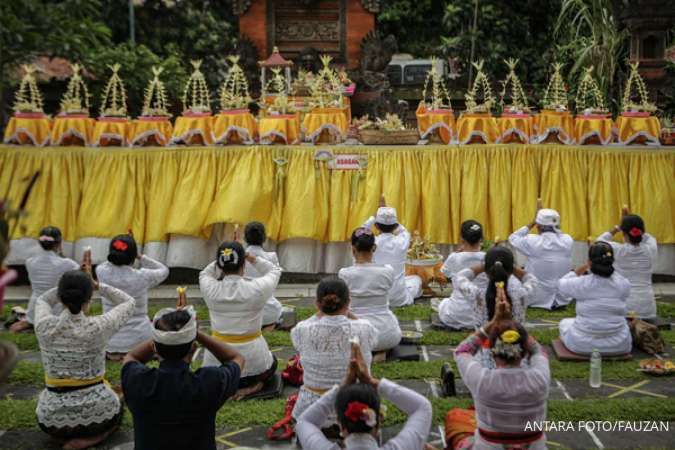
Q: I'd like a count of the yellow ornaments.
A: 14